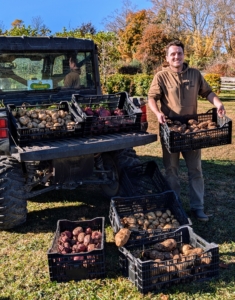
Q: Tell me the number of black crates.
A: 7